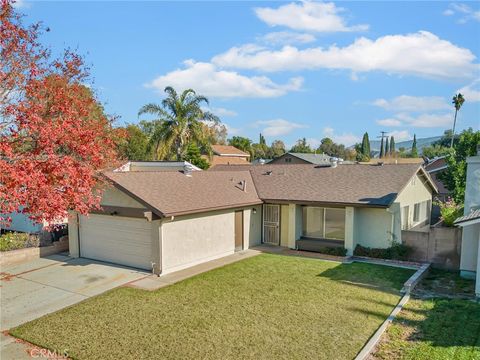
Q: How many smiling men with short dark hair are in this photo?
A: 0